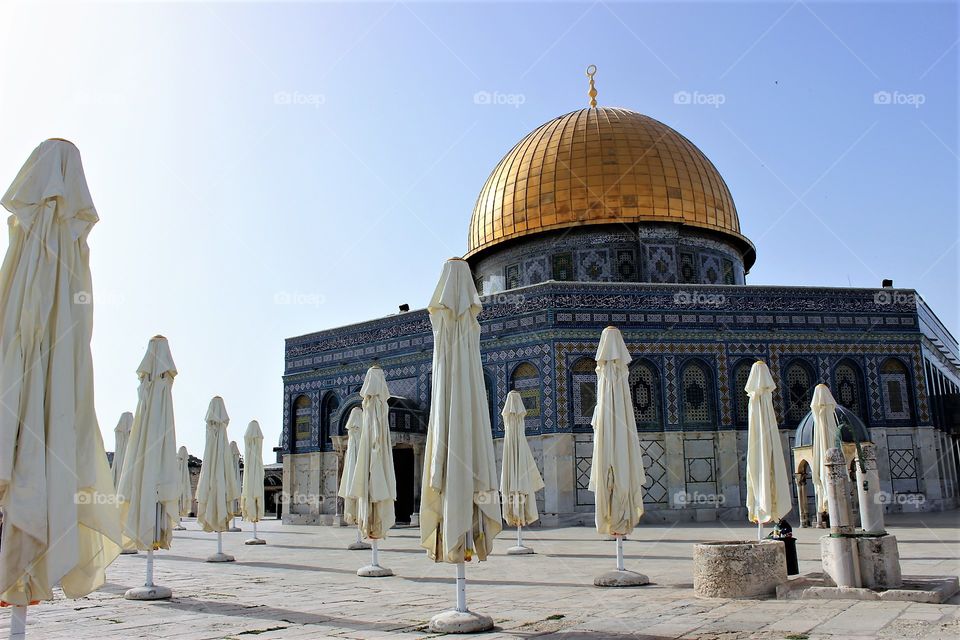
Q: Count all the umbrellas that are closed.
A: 14